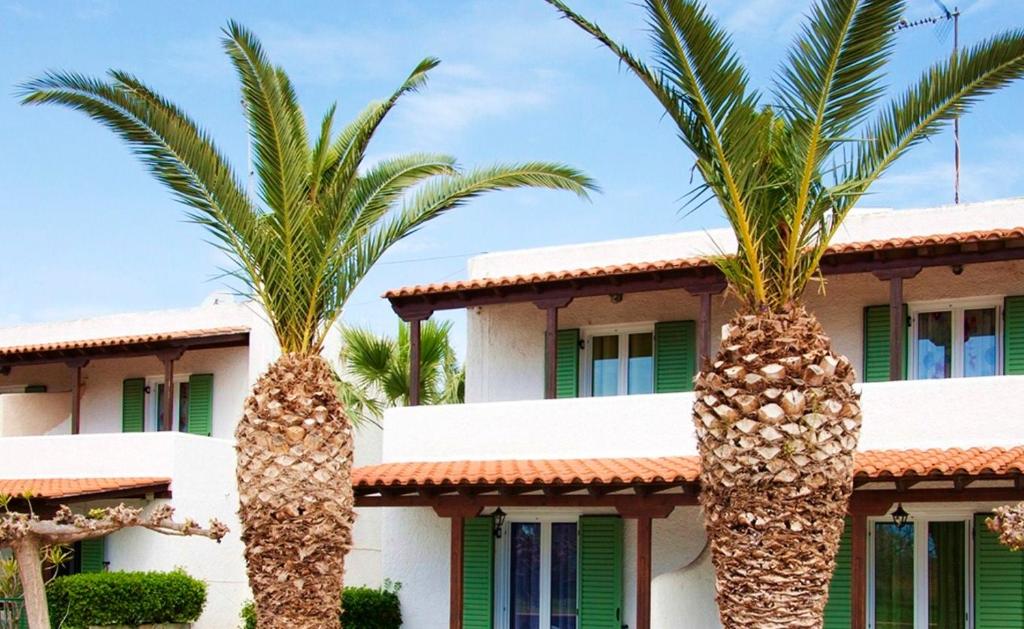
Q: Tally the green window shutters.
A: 12